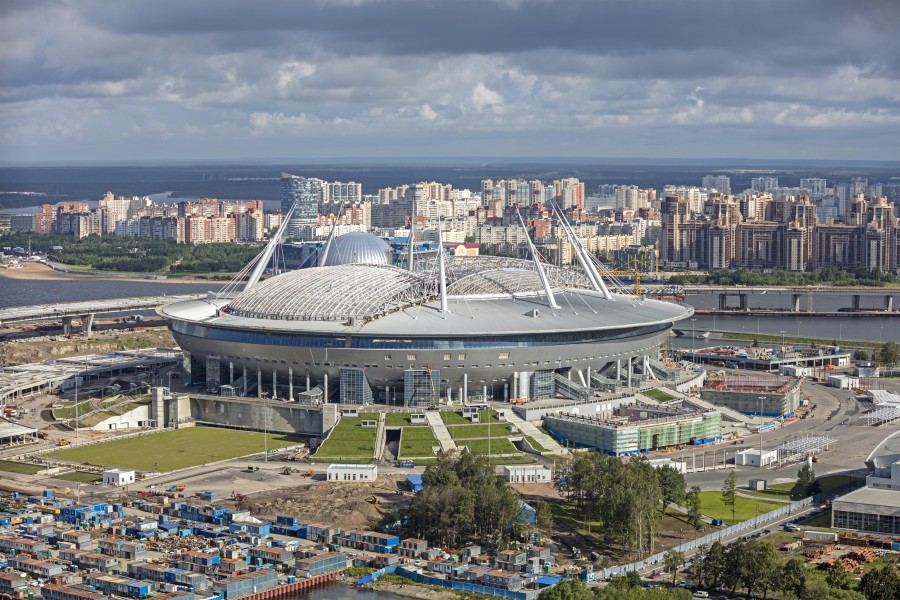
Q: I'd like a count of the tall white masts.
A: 8